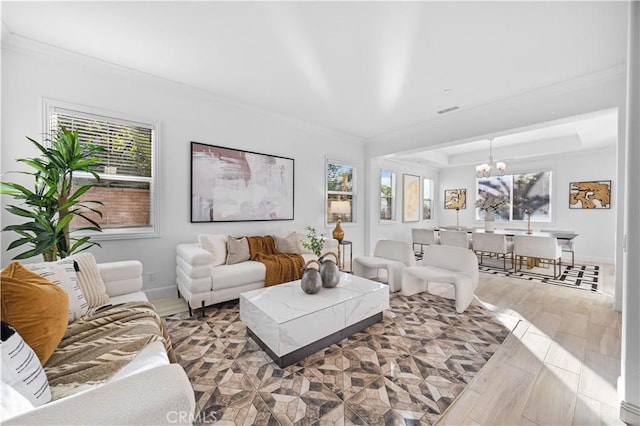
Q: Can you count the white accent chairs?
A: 2